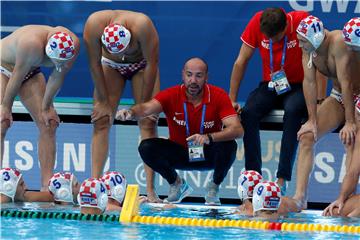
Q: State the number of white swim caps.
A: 10